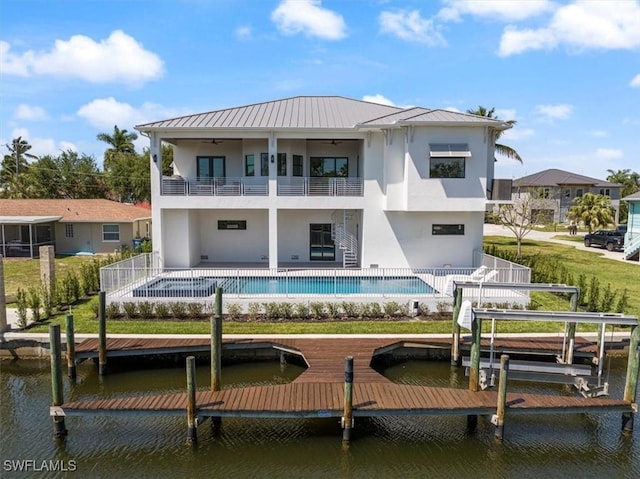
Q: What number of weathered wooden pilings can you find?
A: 13